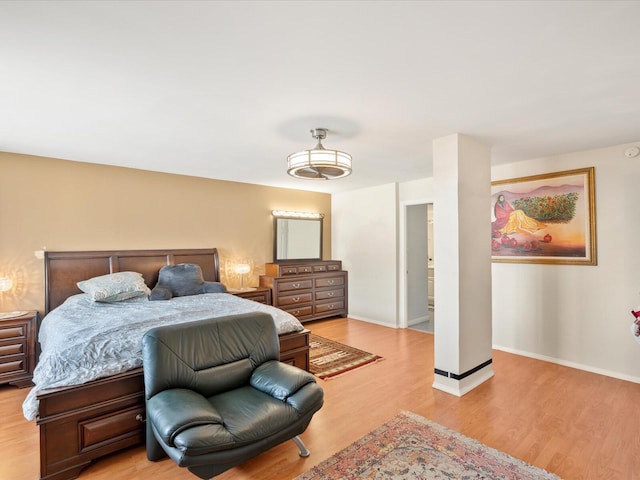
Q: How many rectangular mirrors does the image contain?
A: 1